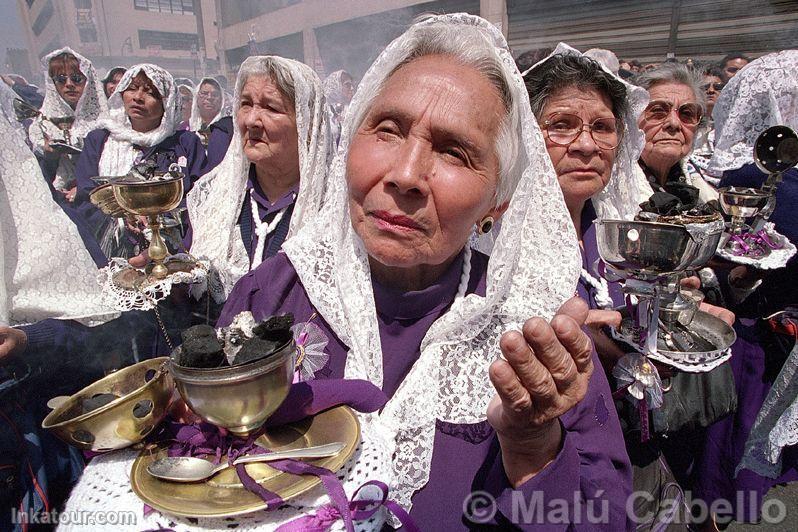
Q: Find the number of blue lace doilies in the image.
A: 0